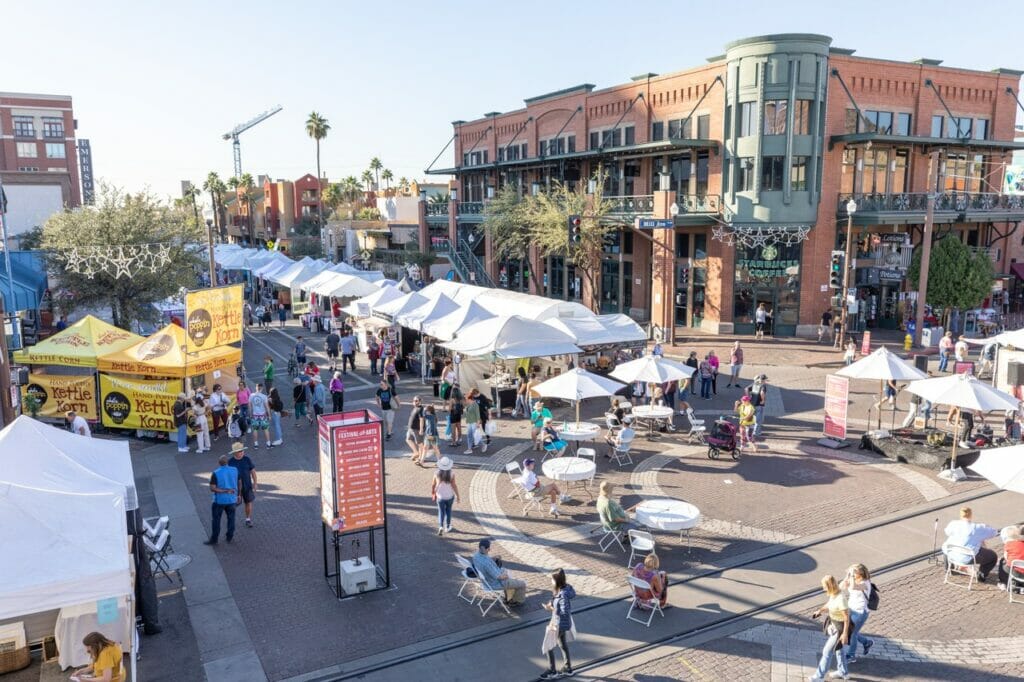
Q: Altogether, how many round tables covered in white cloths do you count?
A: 4